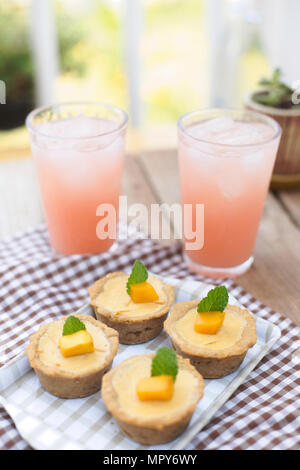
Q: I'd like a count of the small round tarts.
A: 4